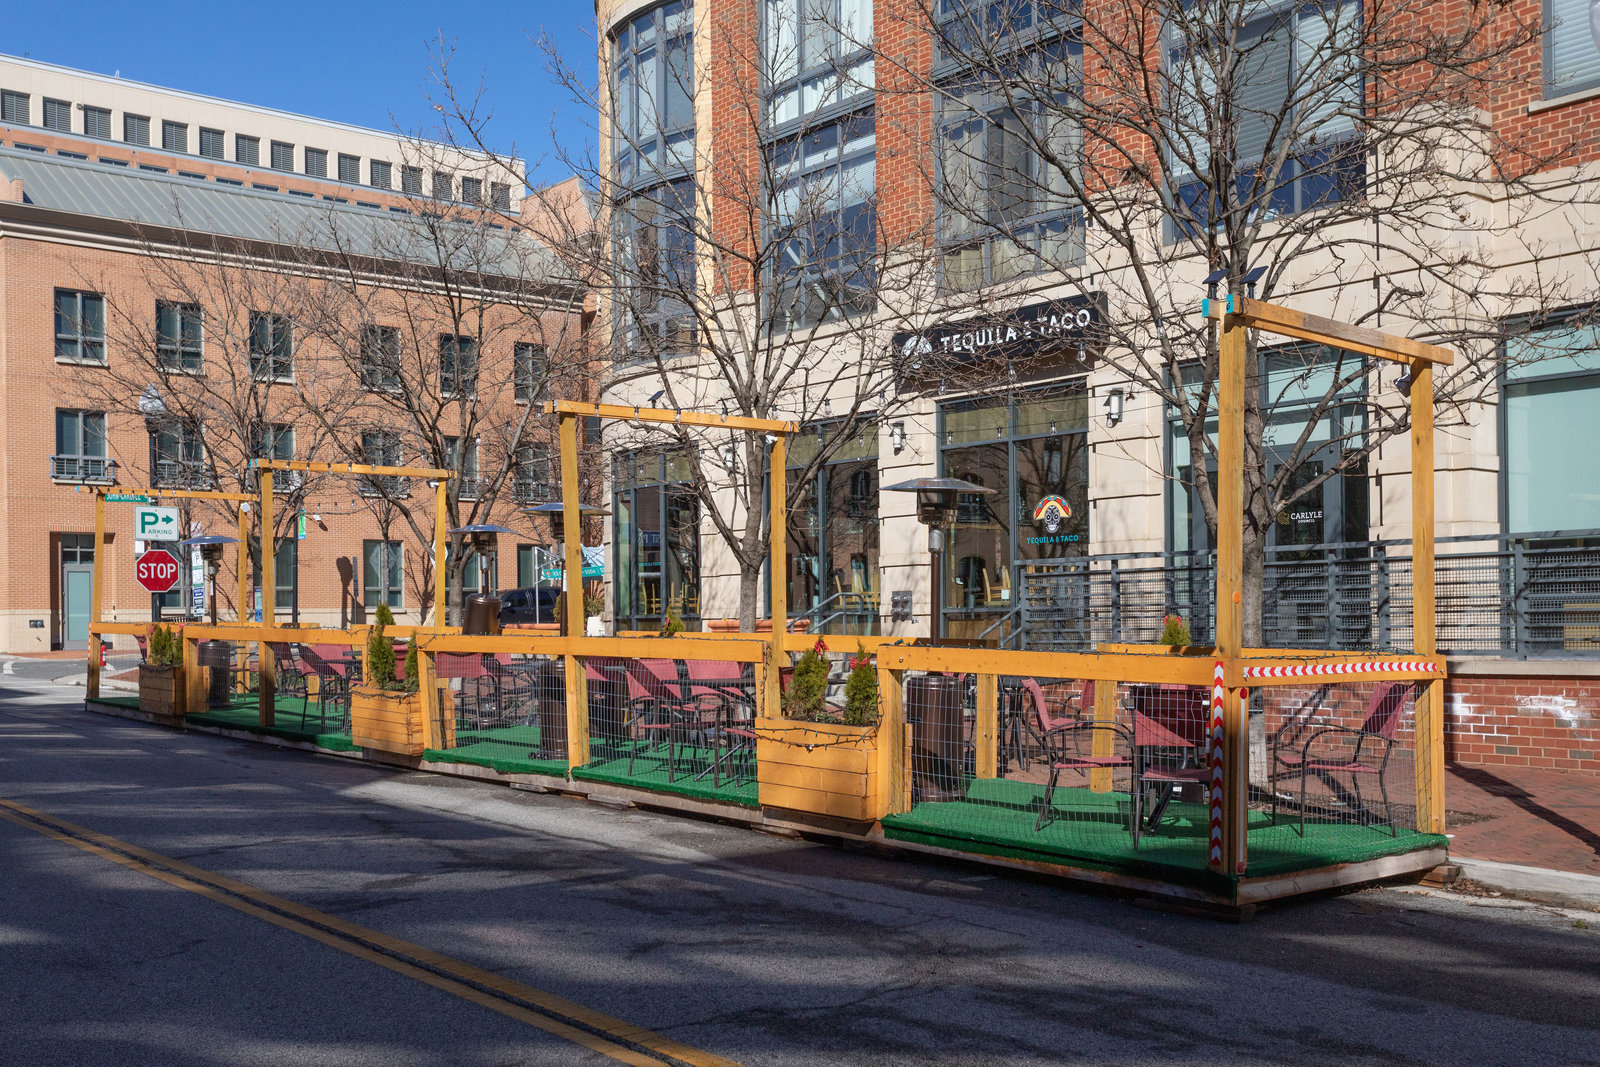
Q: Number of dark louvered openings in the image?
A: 15